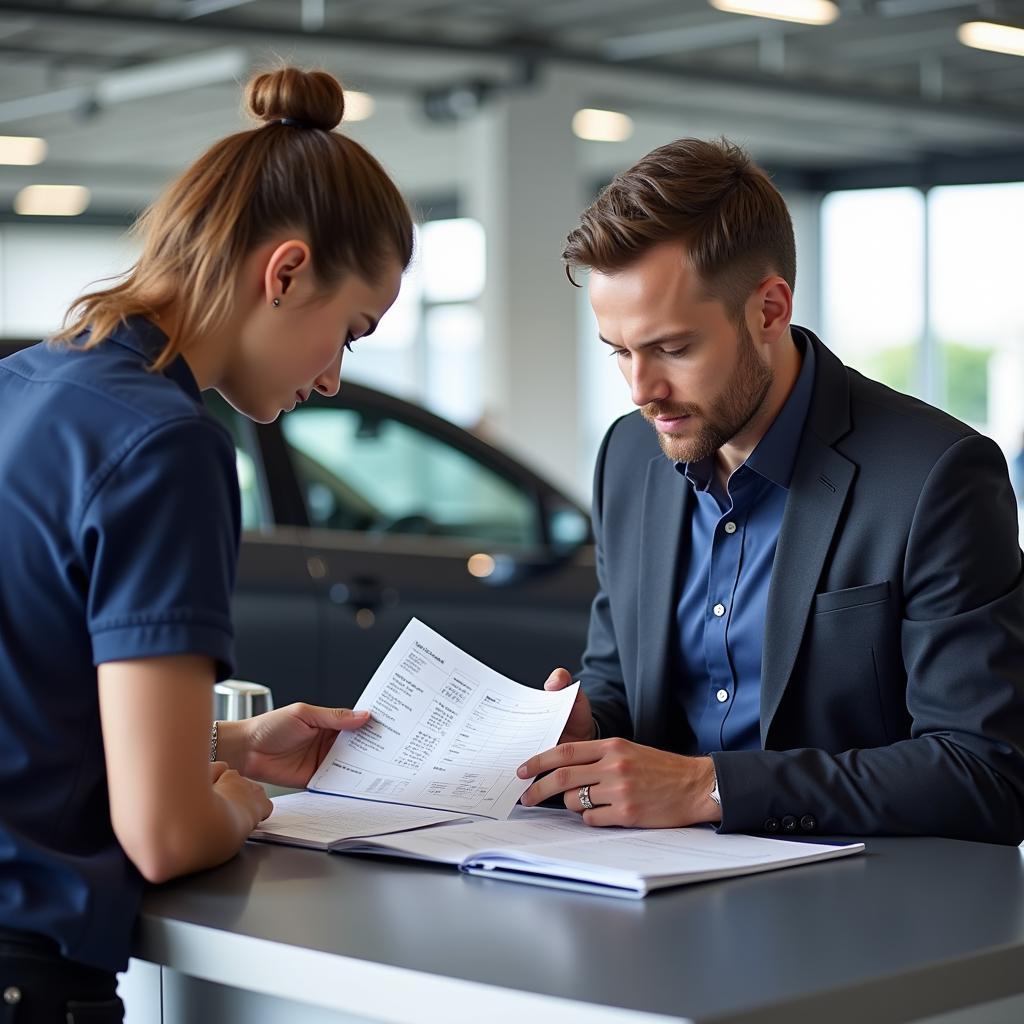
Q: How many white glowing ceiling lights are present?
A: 6